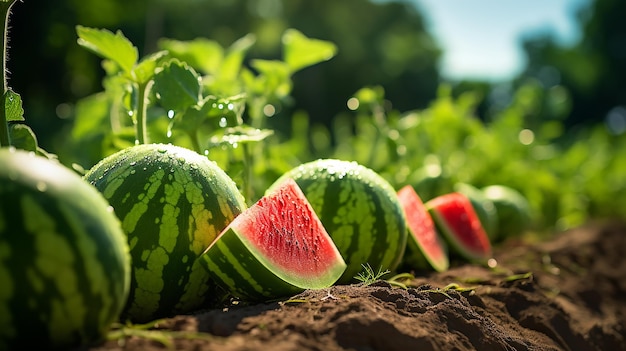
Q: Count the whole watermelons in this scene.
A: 5